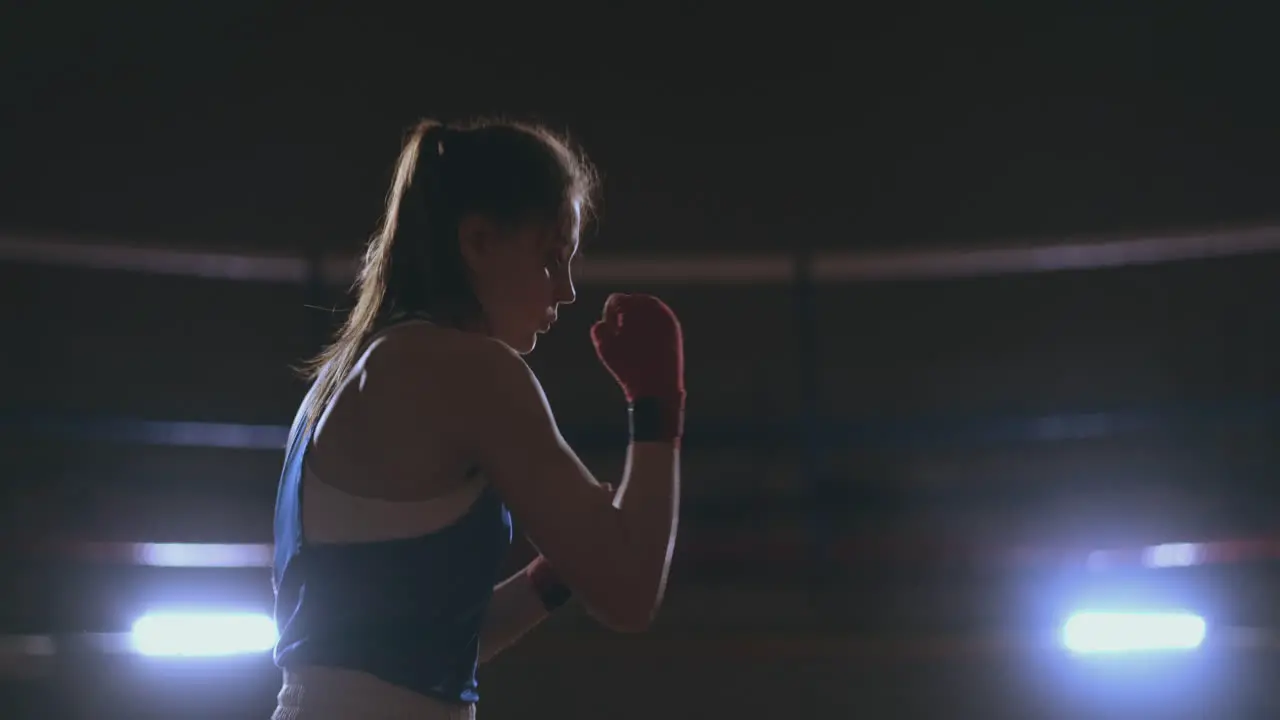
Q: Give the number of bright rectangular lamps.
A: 2